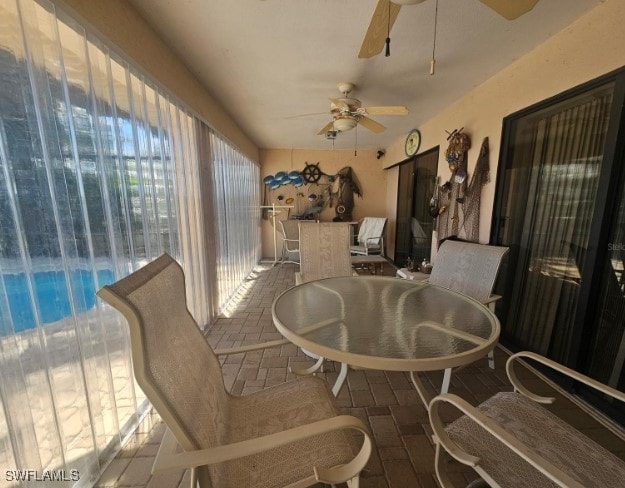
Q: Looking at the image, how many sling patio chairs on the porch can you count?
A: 6